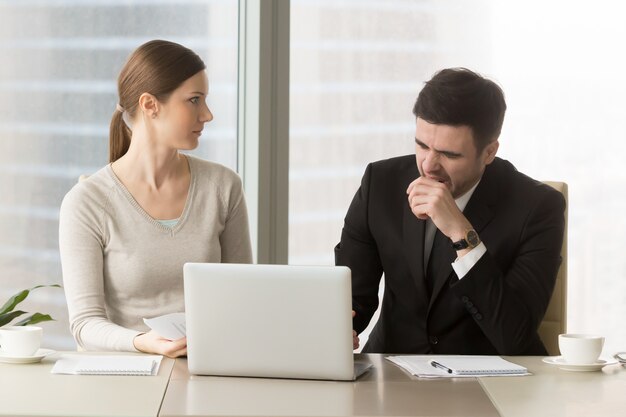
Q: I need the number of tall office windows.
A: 2